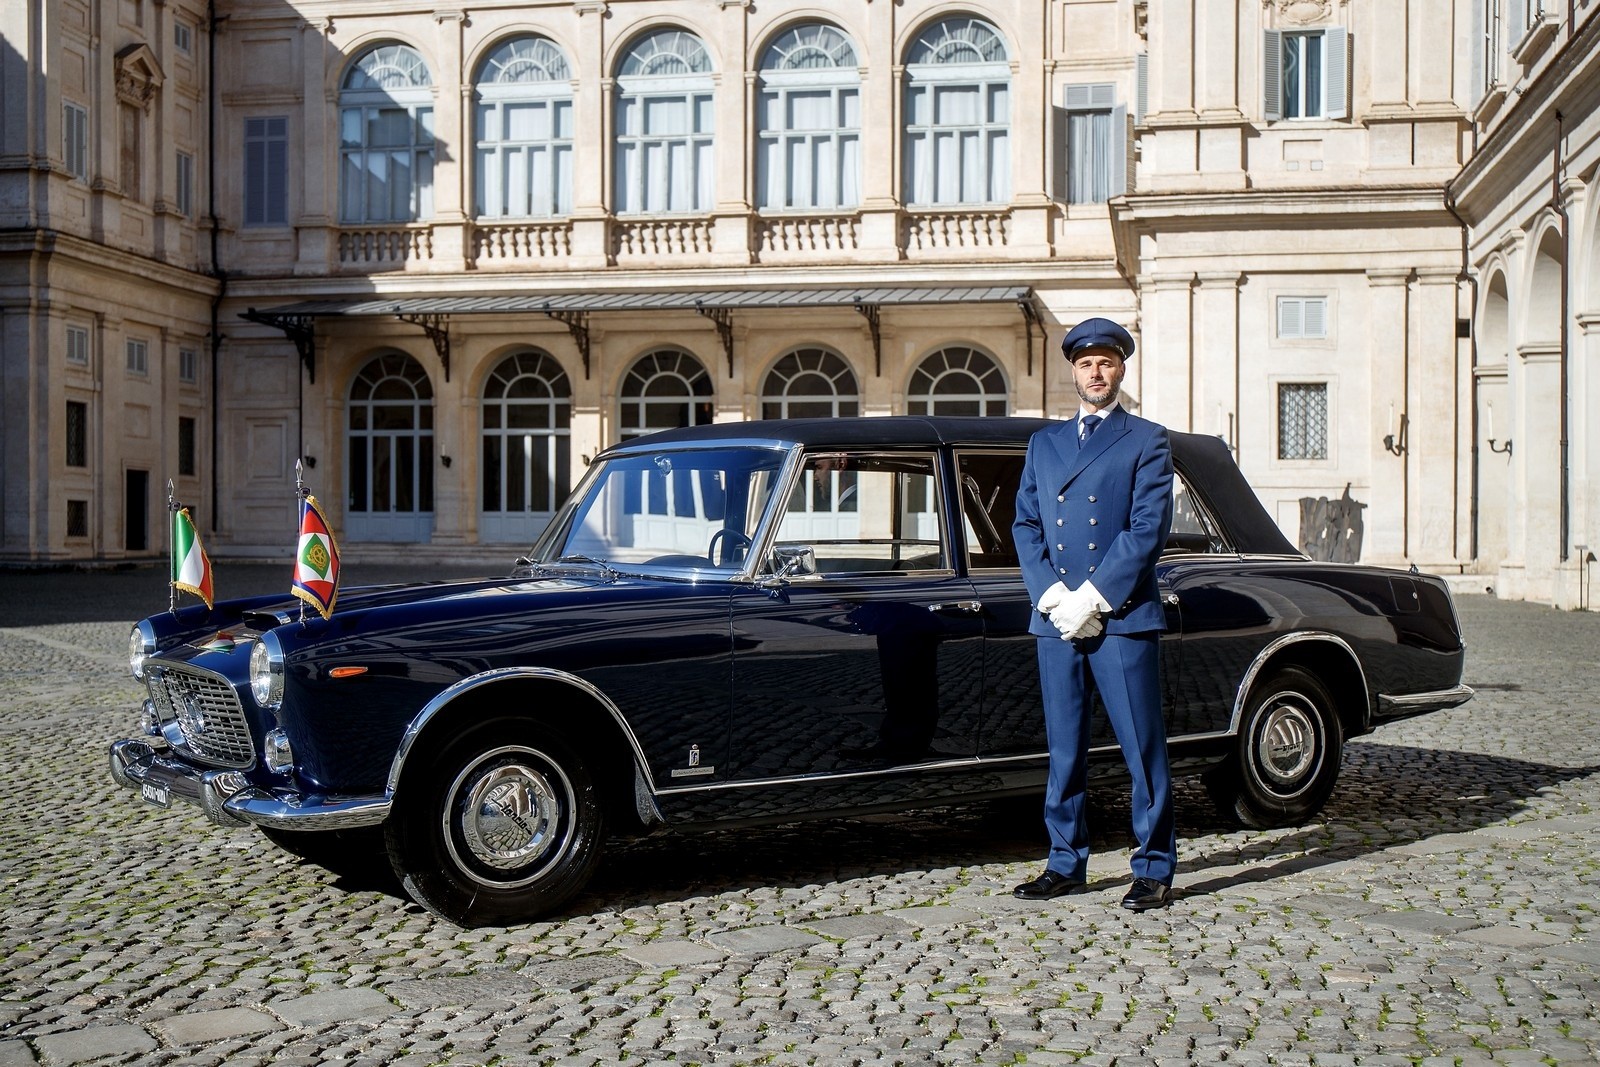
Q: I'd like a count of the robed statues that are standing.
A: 0